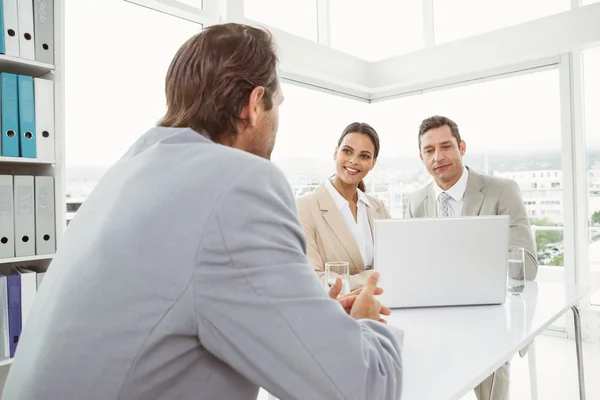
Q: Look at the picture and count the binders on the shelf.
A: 14